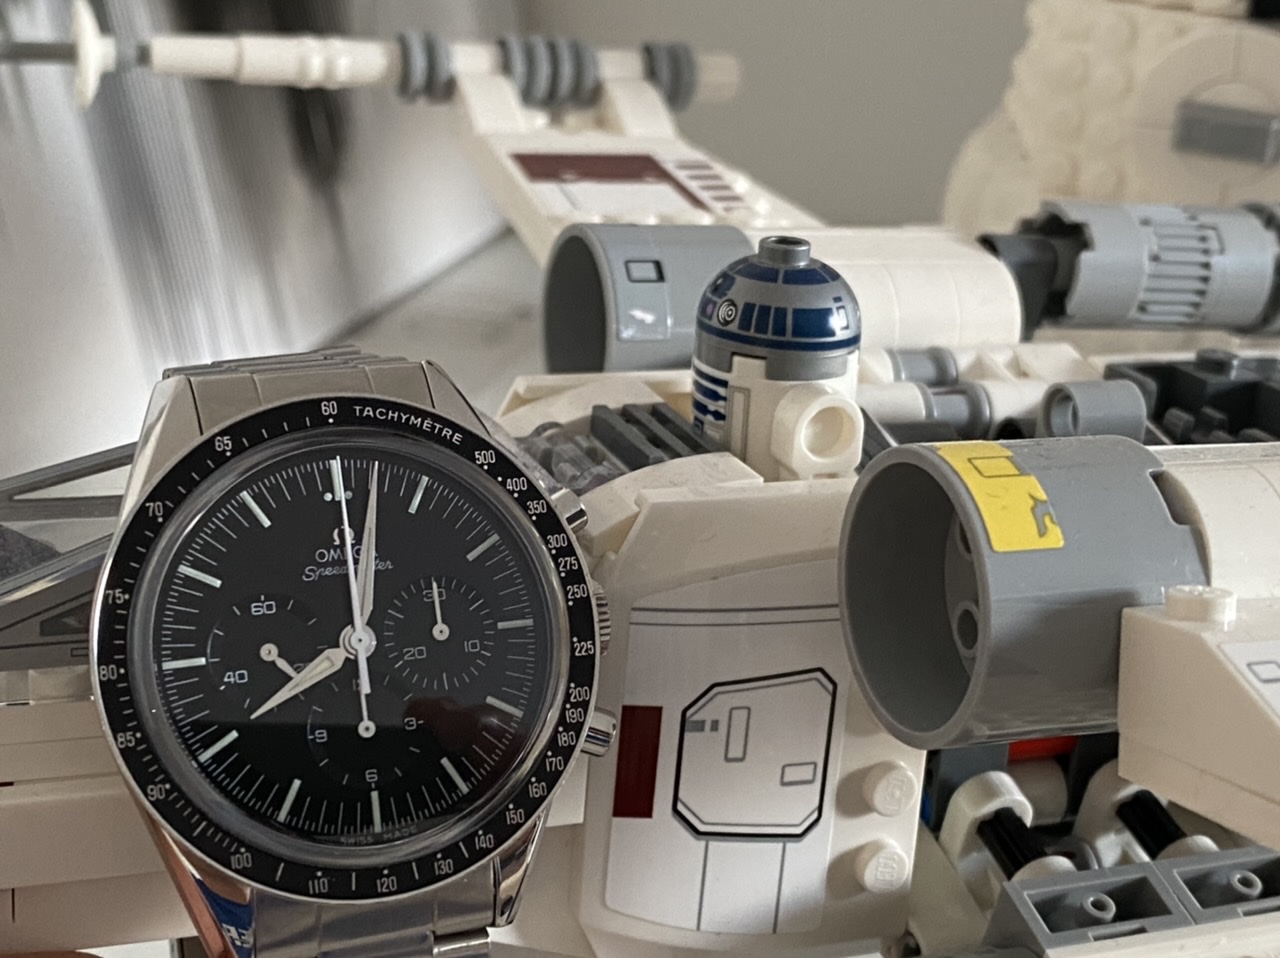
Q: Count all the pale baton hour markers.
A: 12